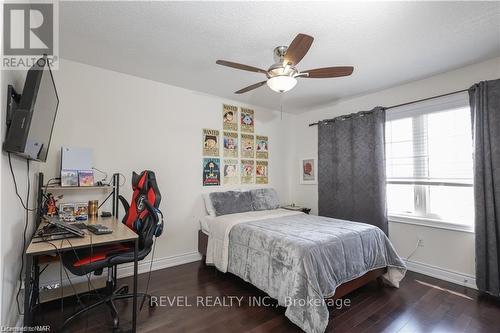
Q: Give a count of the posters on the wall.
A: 10